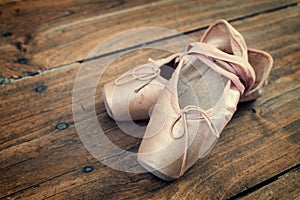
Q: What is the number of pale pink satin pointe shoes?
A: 2